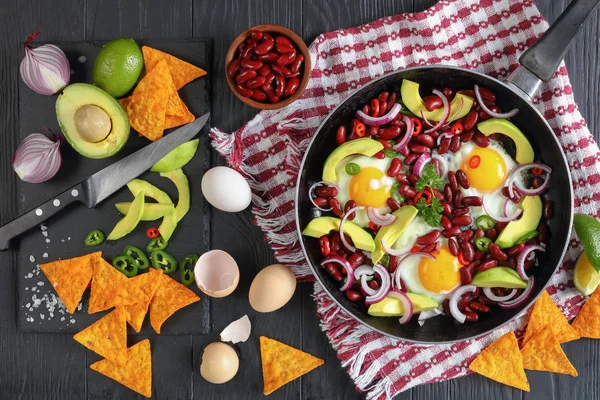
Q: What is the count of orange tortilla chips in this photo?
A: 15